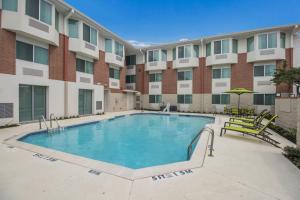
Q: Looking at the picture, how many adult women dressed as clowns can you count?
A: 0